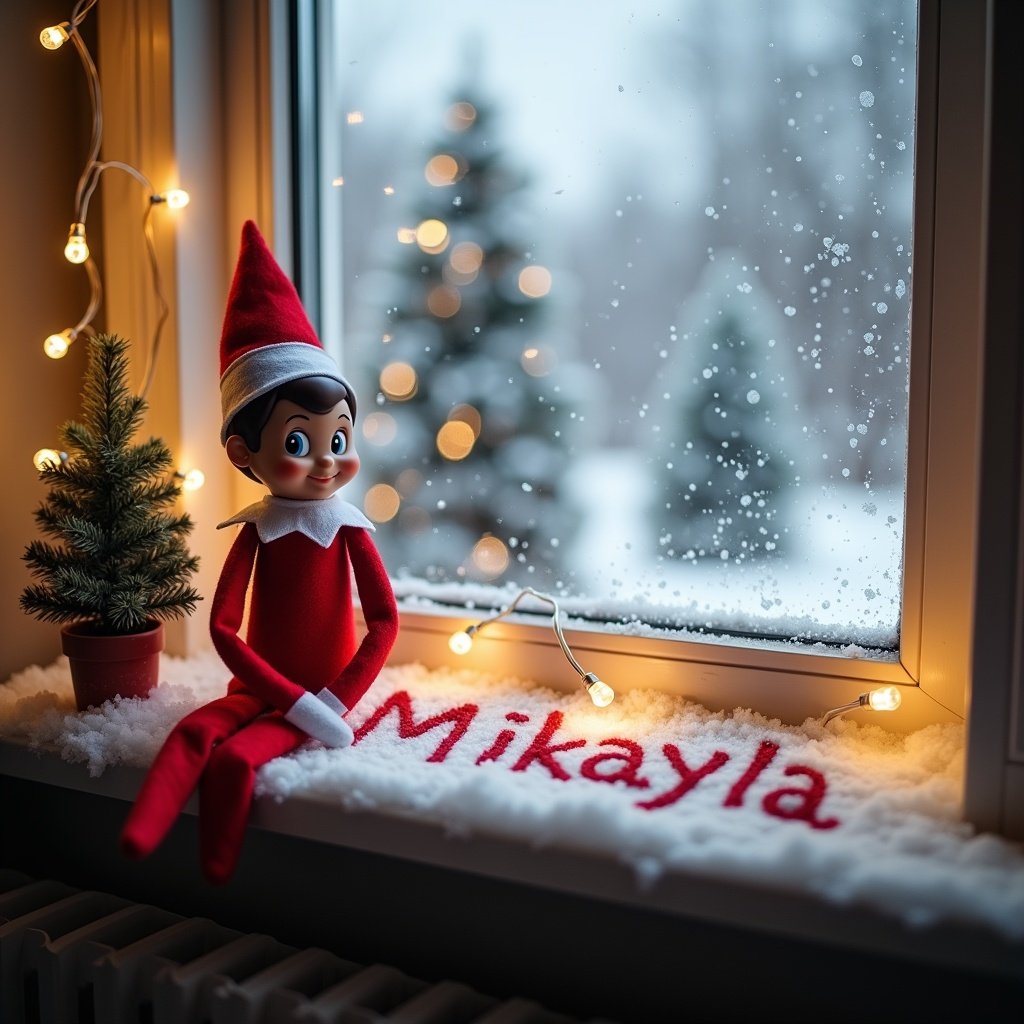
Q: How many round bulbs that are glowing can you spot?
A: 9